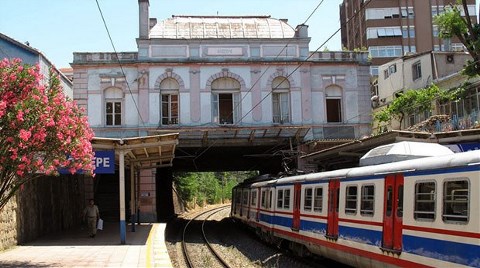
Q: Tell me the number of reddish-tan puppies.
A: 0